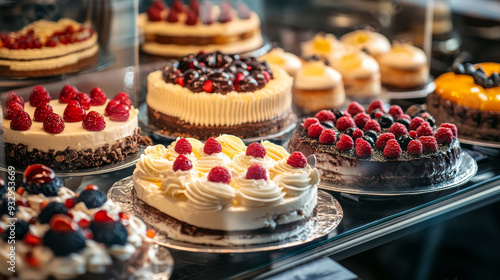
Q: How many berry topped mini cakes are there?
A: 0